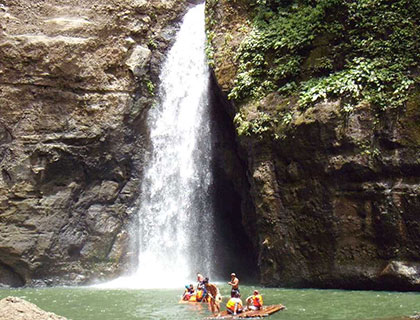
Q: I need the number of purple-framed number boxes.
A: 0